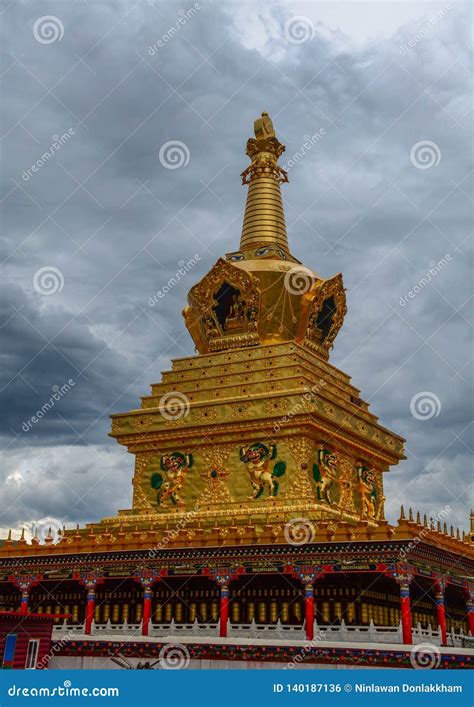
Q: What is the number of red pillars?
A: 8